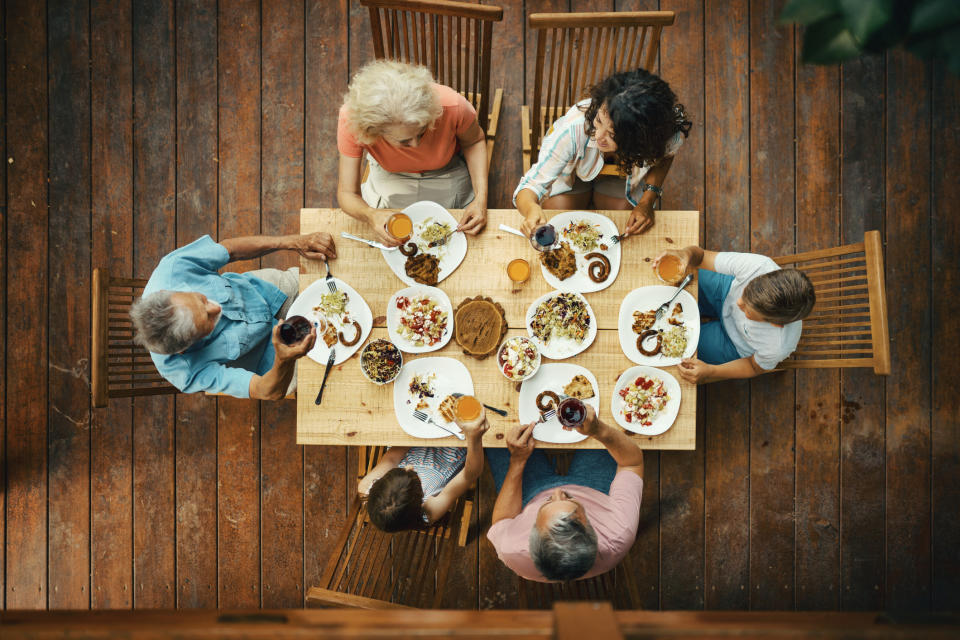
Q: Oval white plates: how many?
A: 9